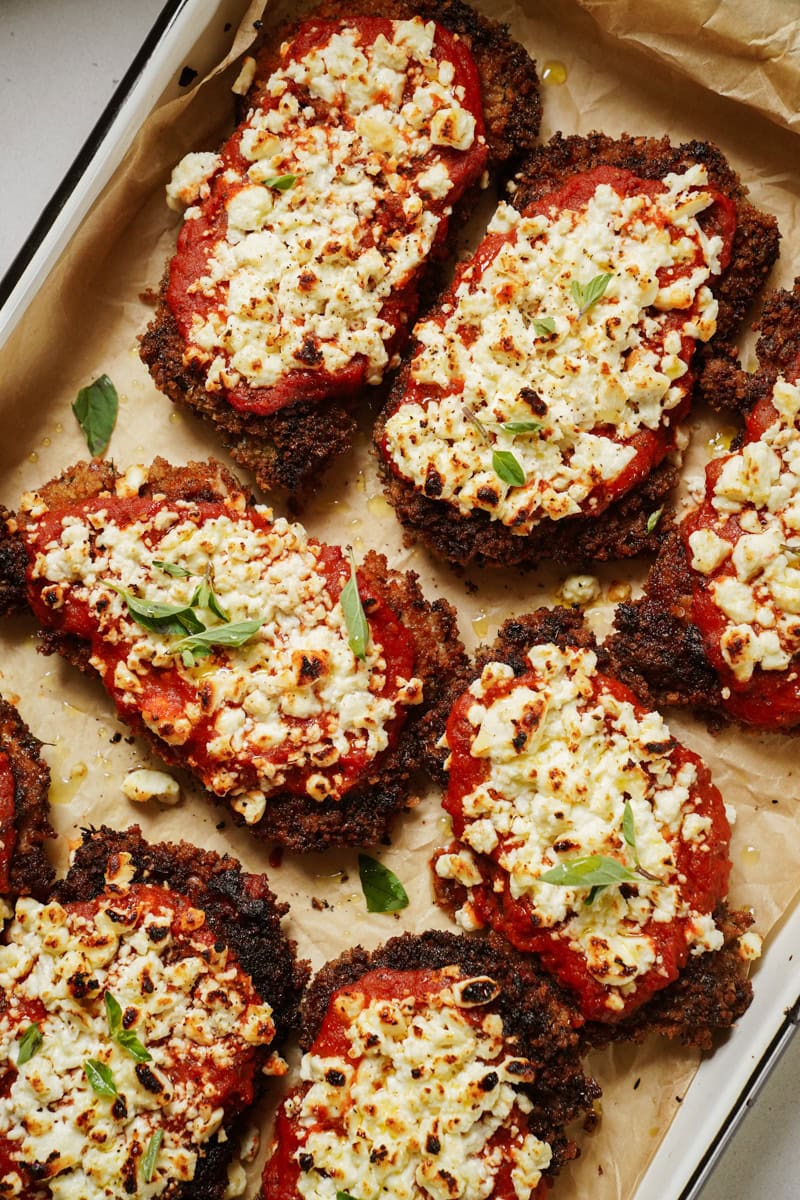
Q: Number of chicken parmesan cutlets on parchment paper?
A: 8